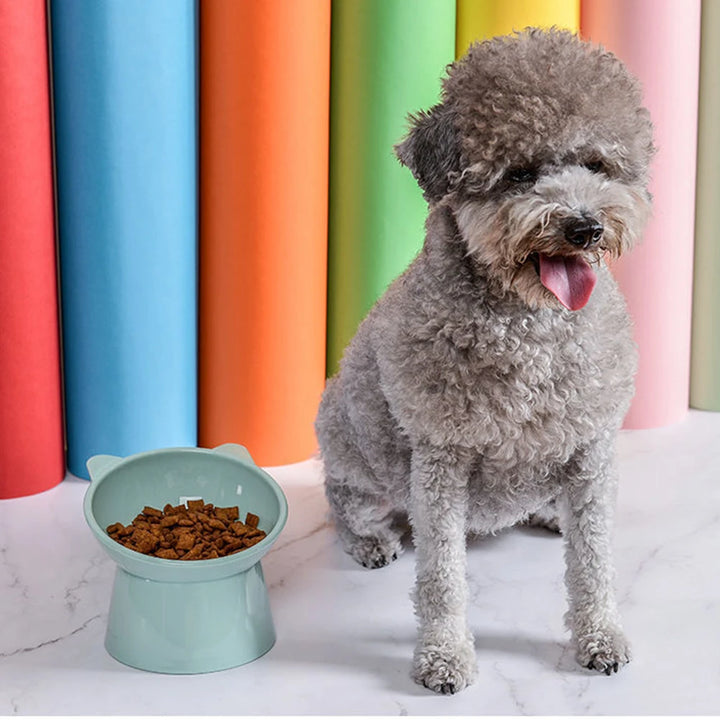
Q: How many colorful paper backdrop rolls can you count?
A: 7